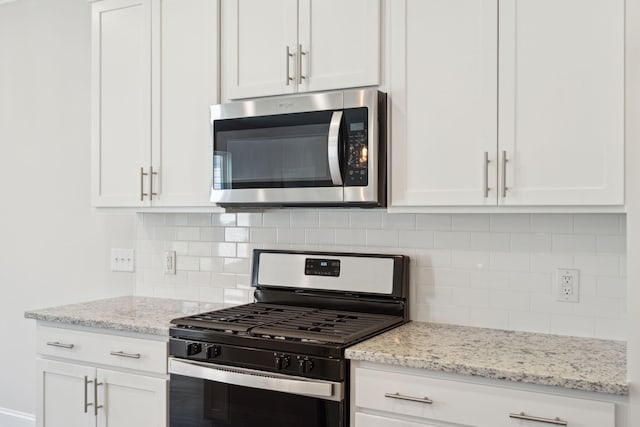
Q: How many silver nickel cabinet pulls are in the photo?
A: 12